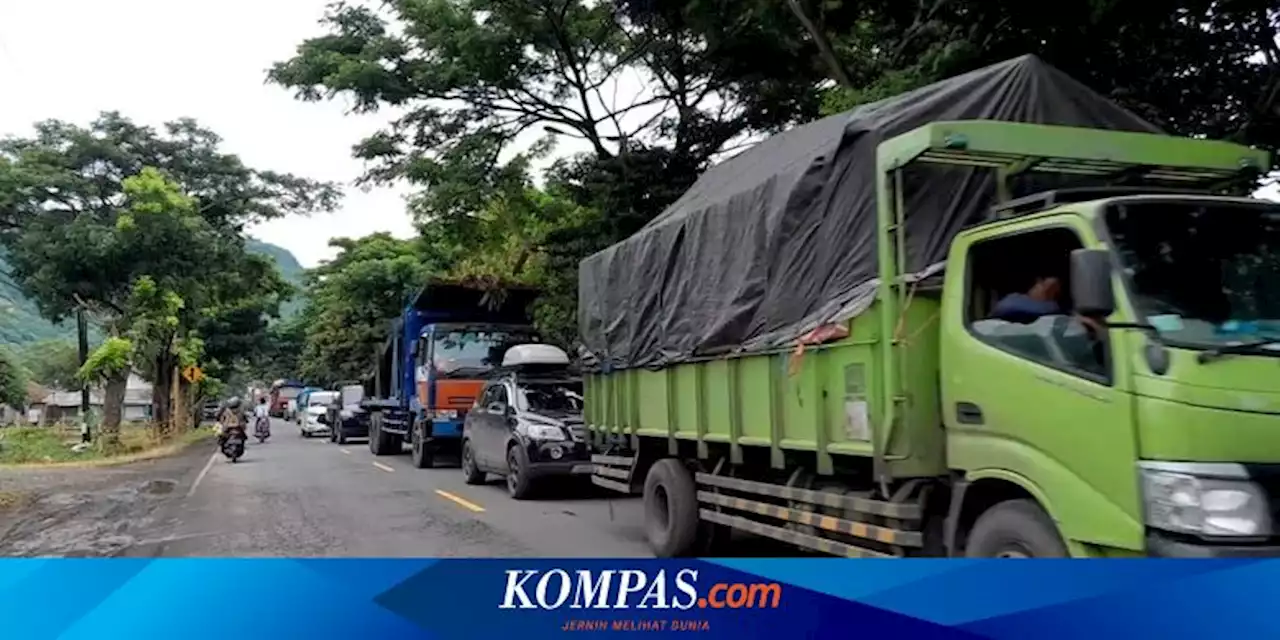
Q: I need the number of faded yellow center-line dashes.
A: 3